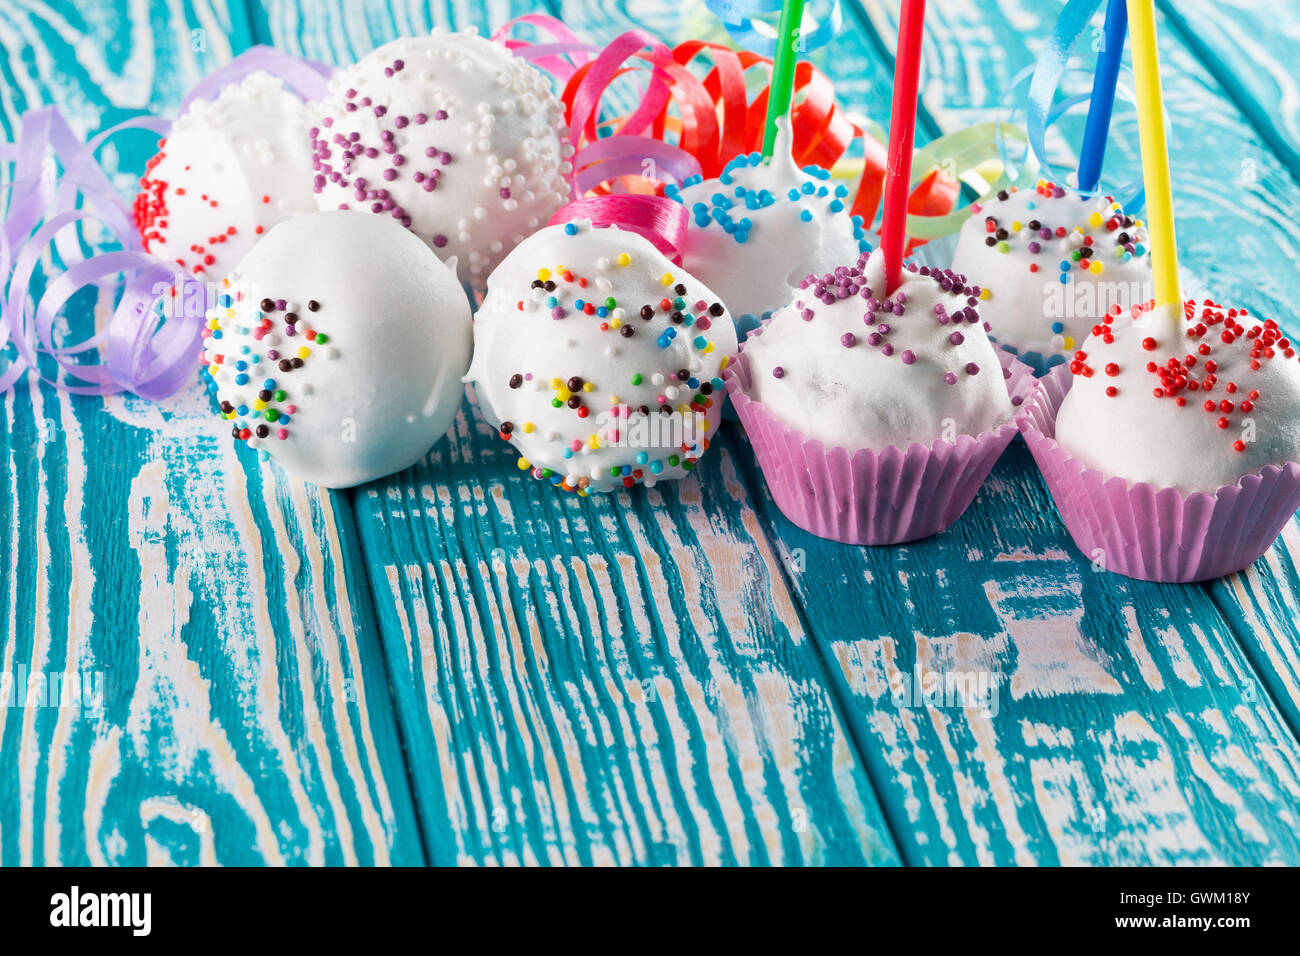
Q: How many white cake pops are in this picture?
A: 8